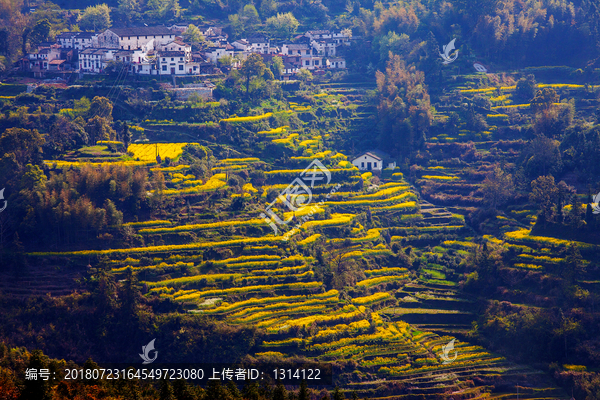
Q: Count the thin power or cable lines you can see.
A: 3